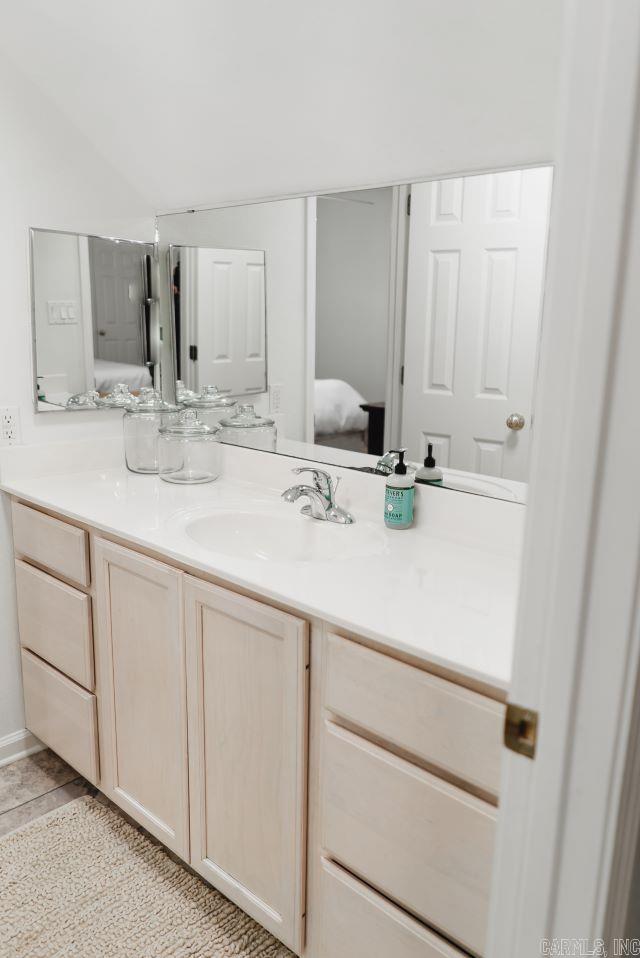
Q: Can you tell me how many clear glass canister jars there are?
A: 2